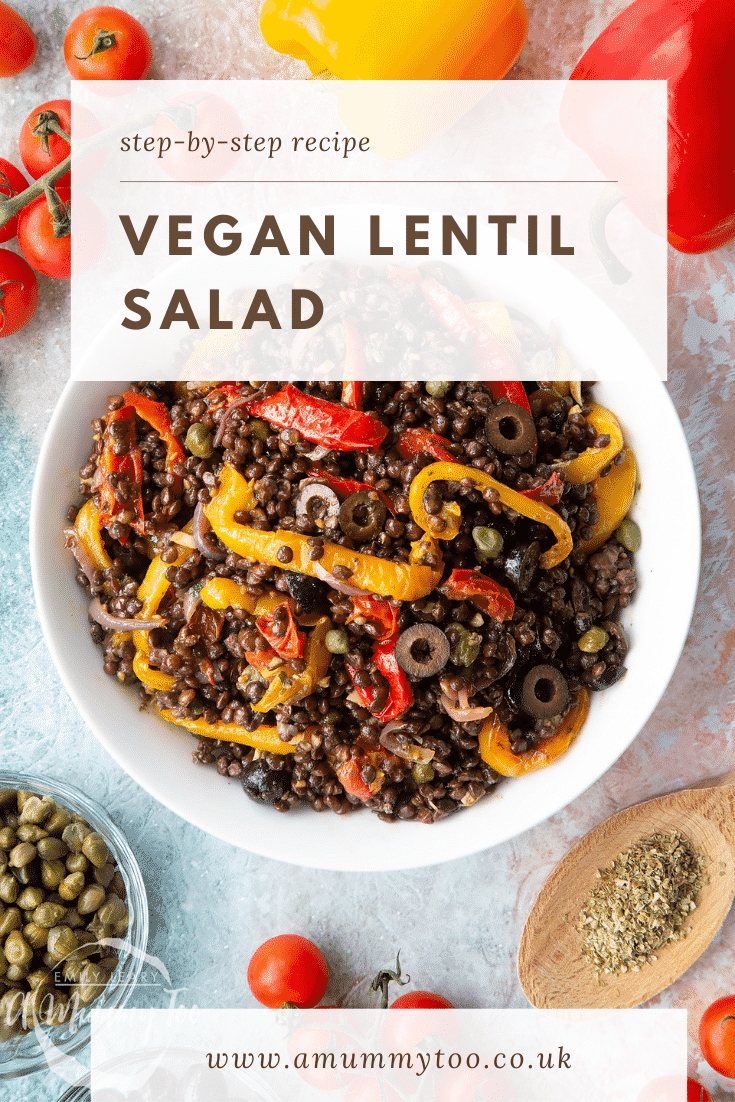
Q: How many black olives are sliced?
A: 5